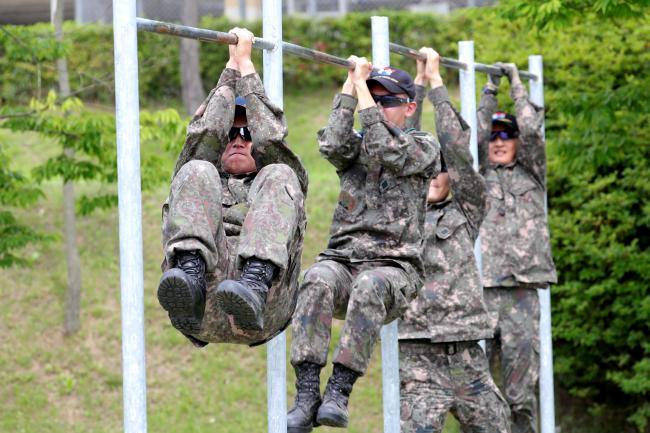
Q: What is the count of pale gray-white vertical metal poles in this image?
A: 5